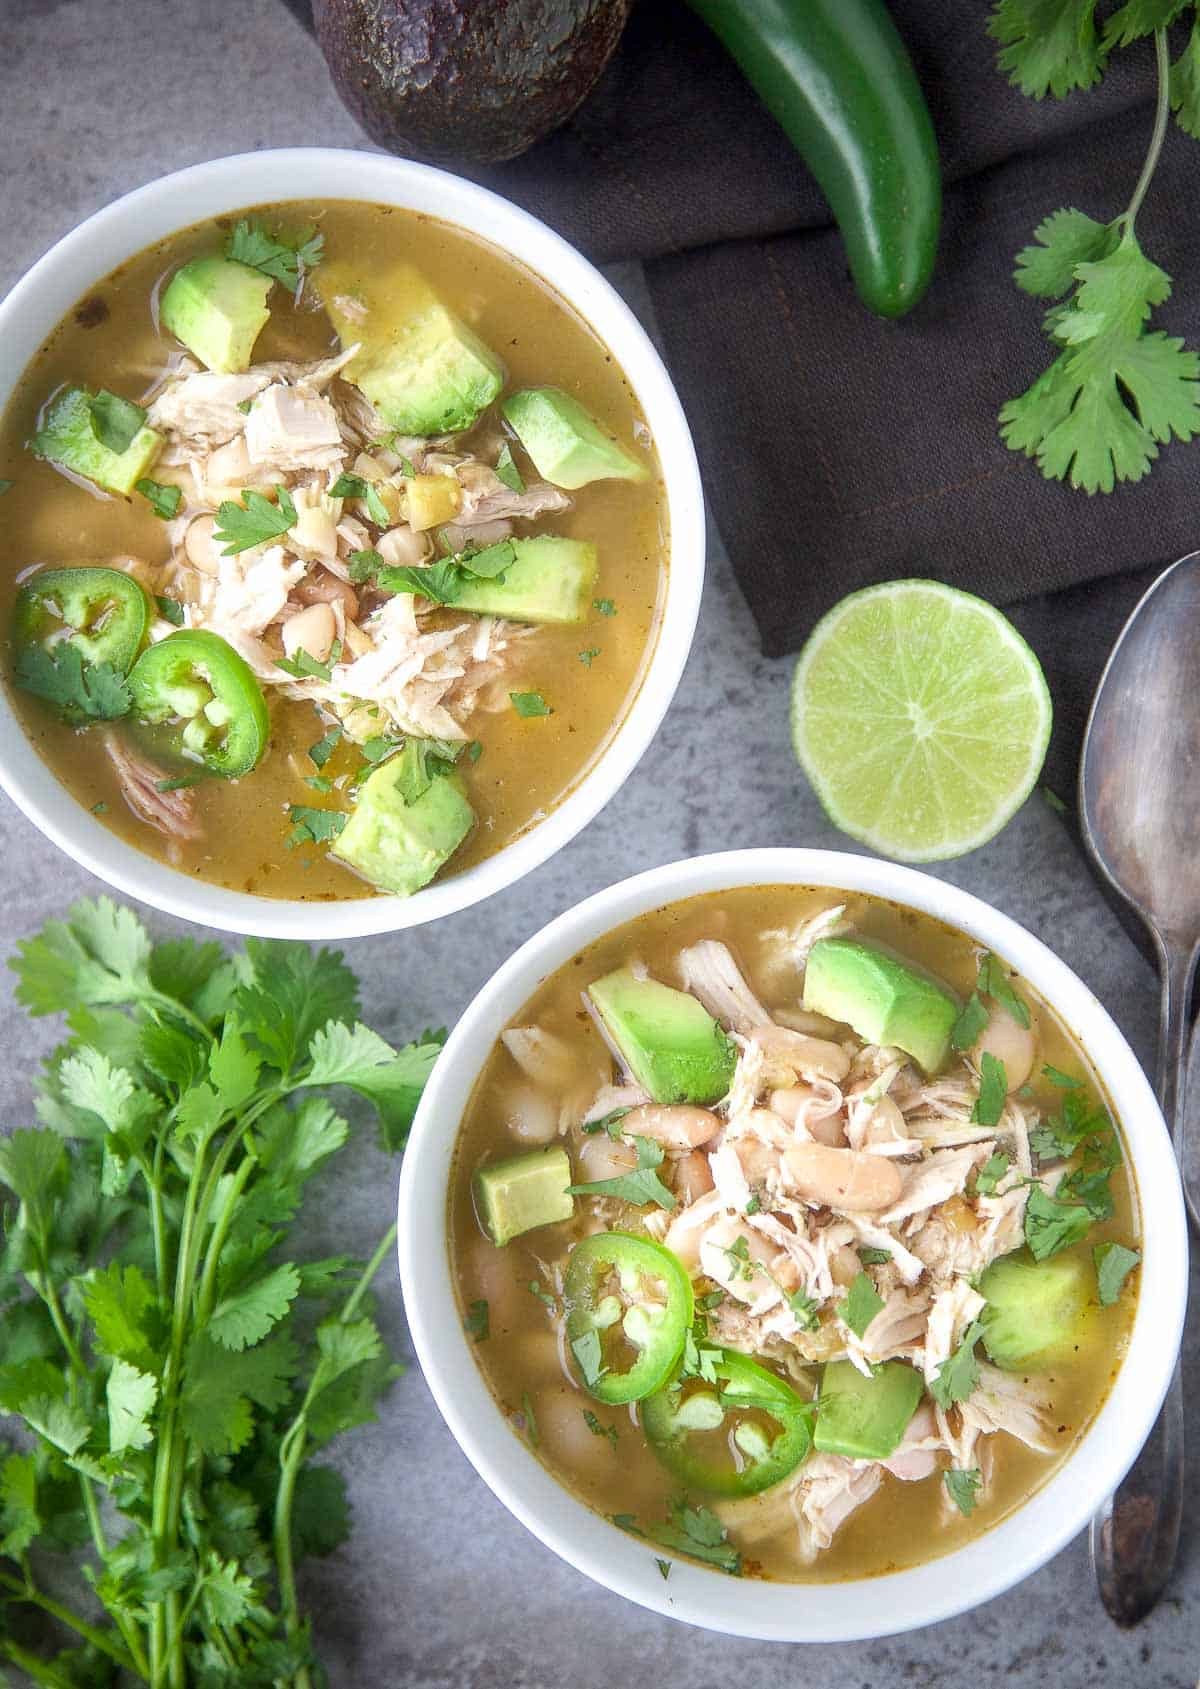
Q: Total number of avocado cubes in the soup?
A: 11